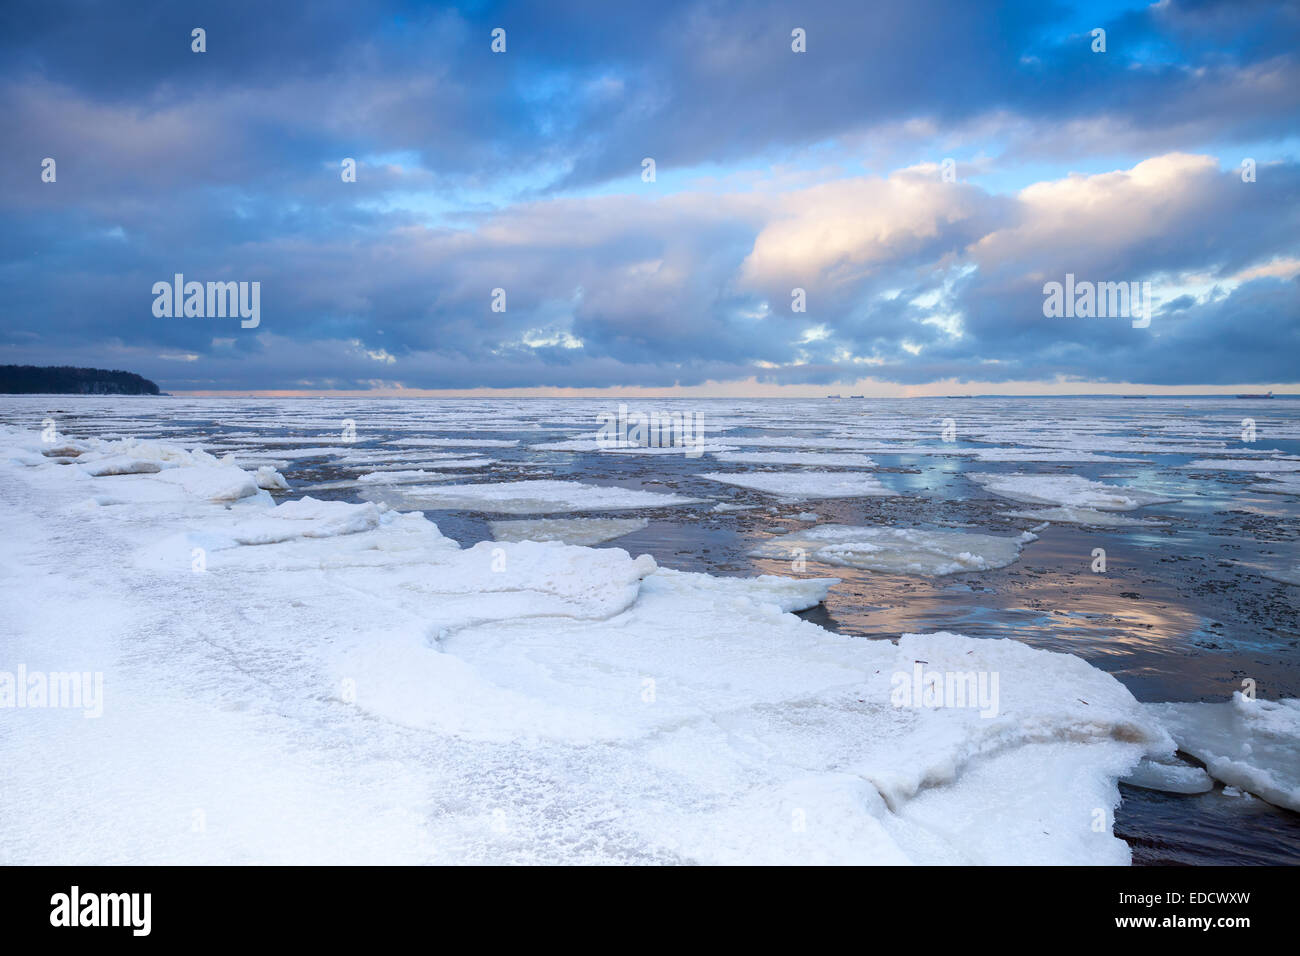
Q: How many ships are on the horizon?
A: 5